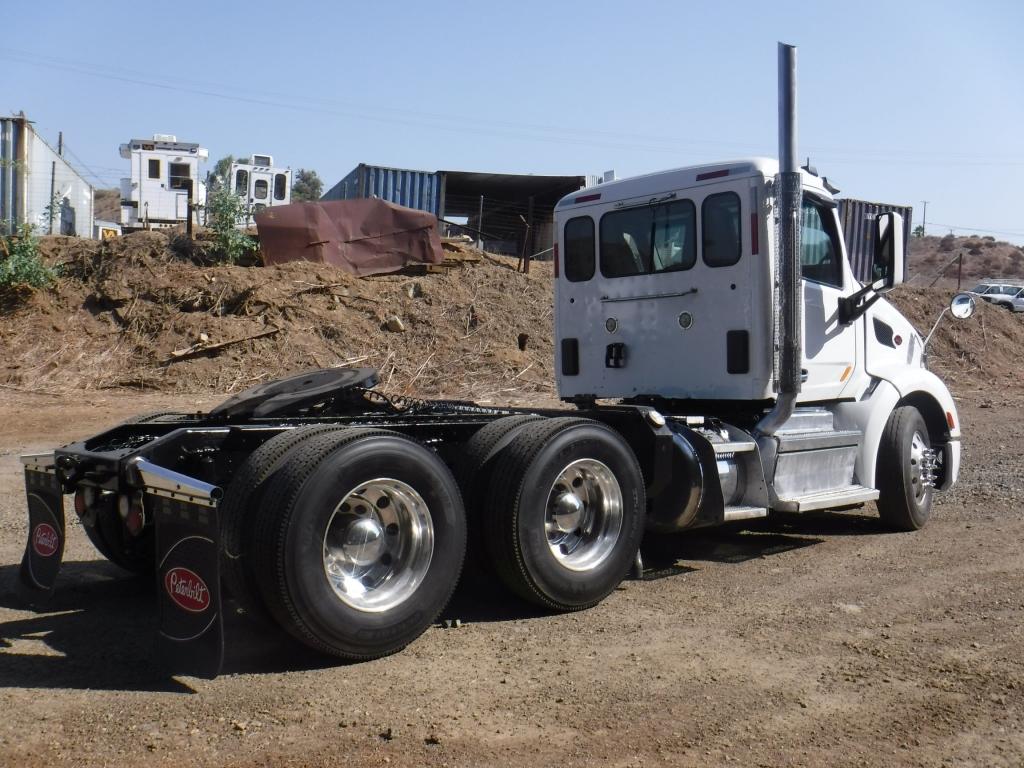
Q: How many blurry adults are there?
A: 0